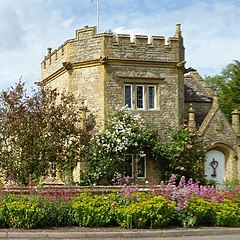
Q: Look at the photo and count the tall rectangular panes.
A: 5